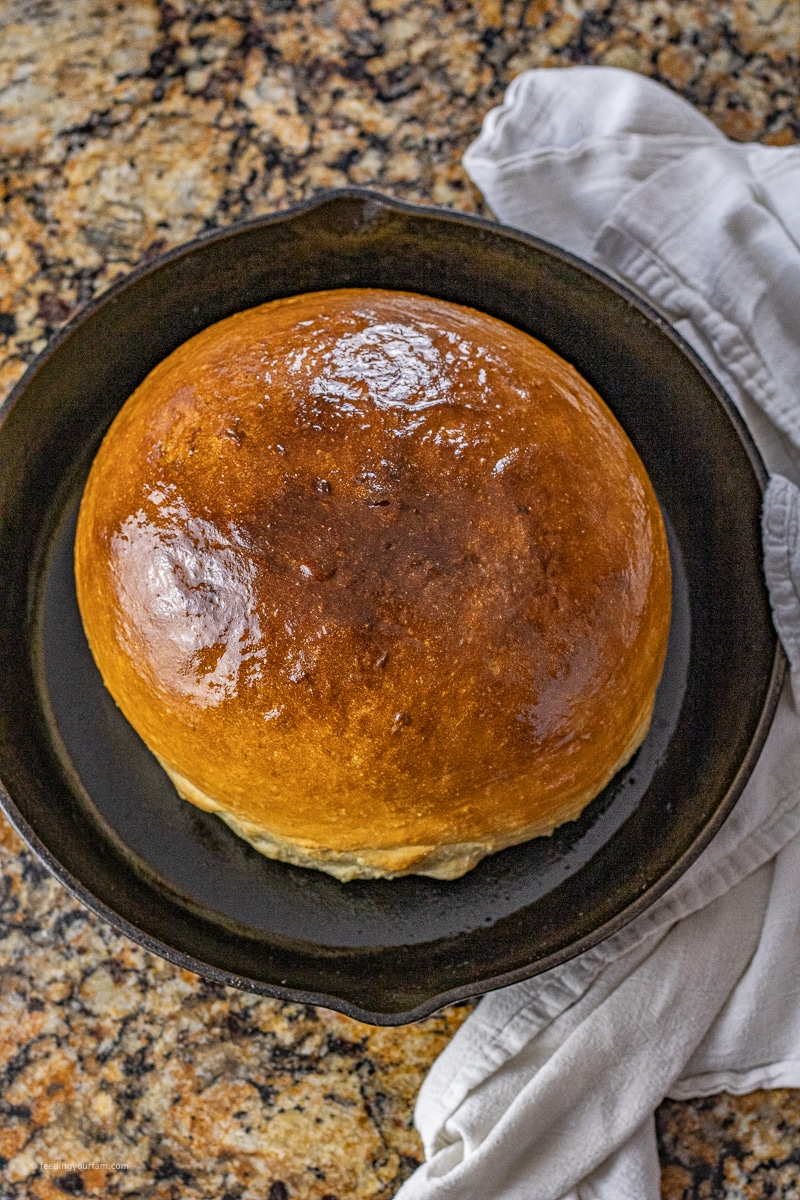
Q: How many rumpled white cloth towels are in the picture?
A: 1